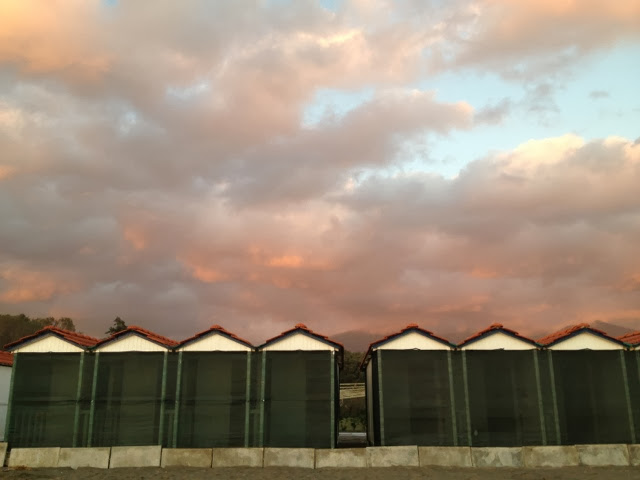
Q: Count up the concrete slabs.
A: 14